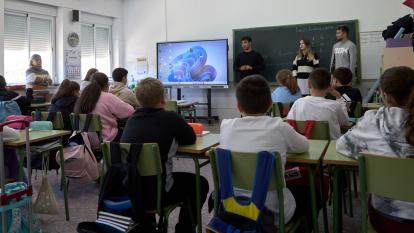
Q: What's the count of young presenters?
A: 3